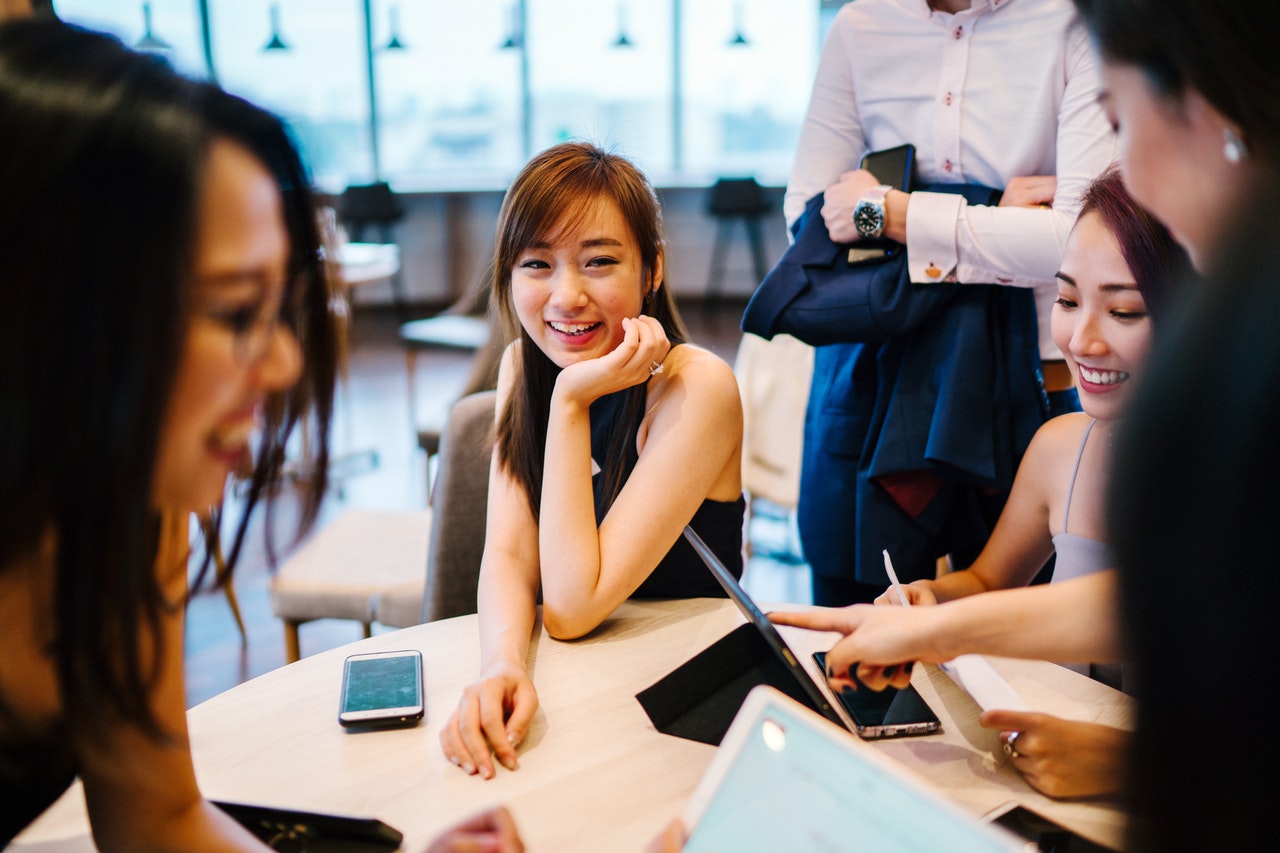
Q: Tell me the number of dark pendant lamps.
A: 6